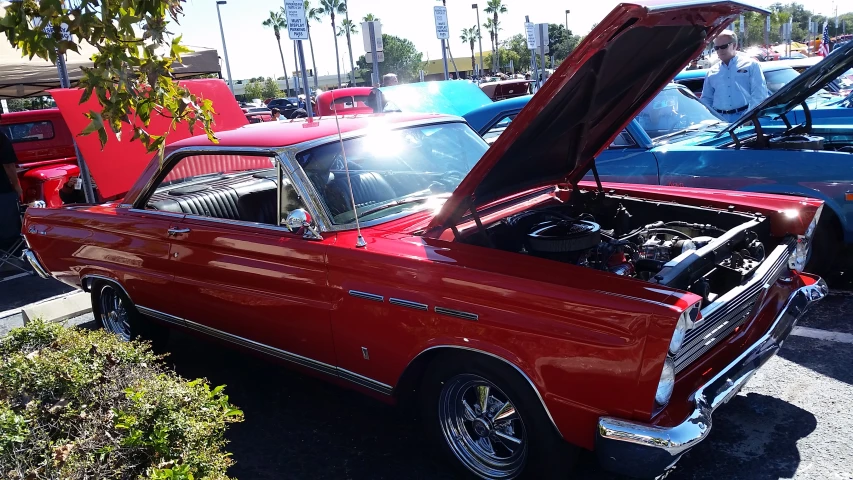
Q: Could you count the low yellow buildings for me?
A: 1